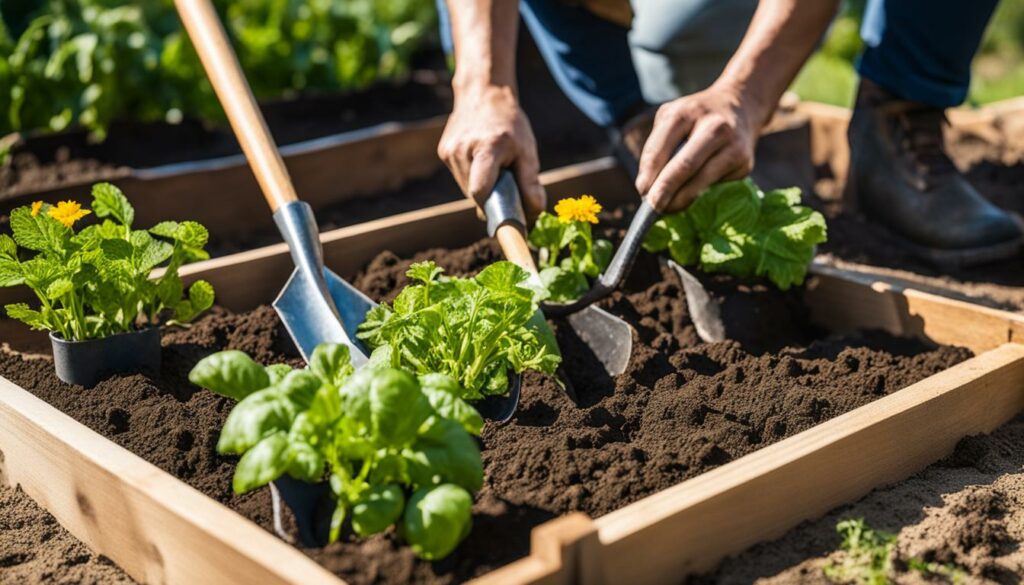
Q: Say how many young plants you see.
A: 5